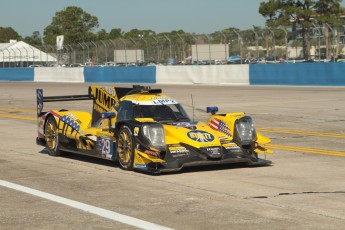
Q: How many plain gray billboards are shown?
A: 2